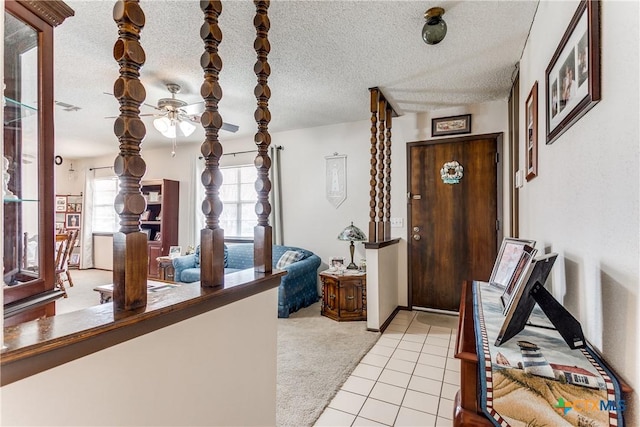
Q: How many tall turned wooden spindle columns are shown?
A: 6